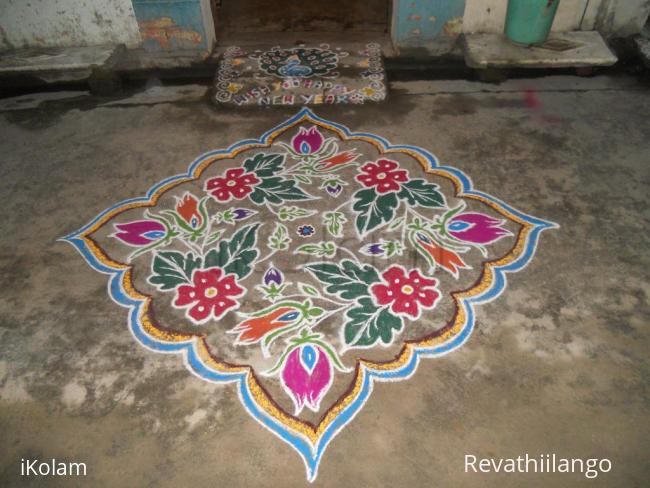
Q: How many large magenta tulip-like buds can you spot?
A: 4